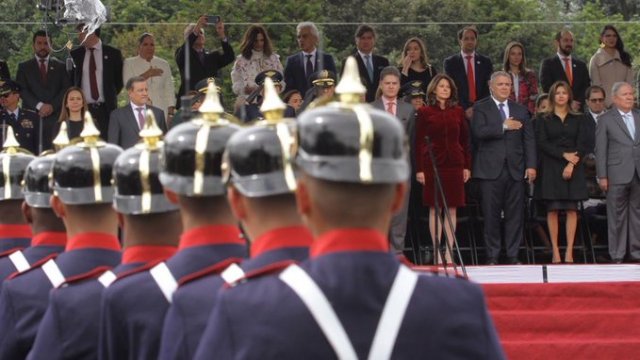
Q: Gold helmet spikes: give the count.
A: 7